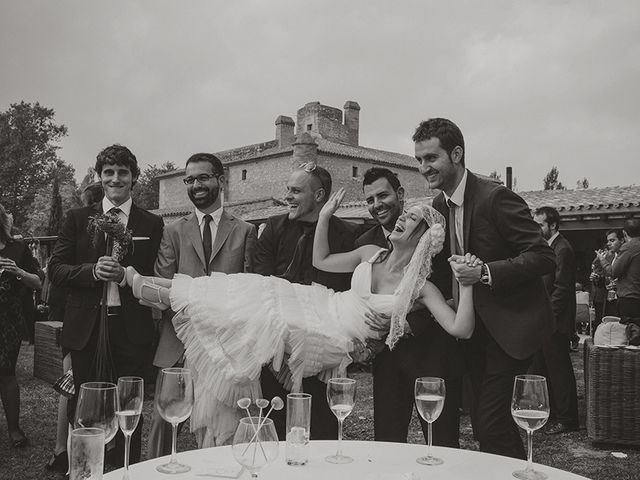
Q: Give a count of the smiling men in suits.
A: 5